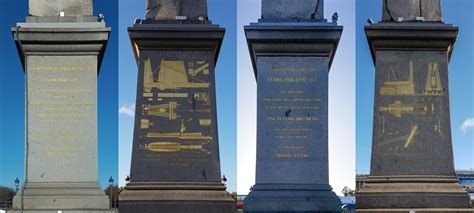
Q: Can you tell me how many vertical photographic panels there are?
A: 4